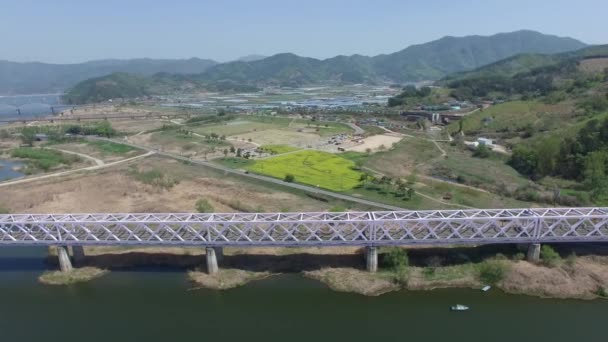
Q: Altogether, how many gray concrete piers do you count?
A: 4